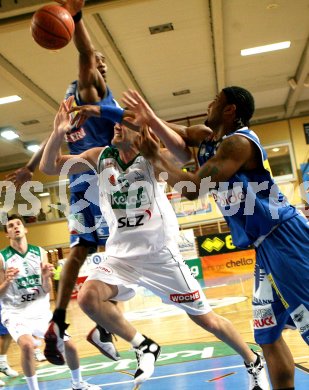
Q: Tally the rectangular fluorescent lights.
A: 2